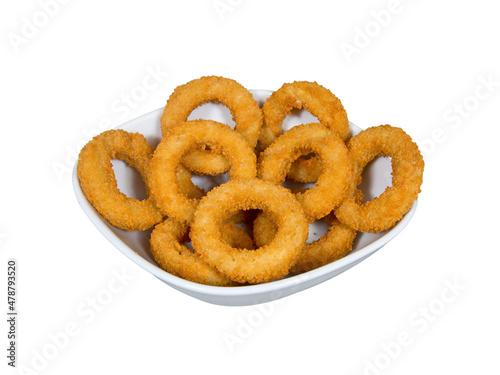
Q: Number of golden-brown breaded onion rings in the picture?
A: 9